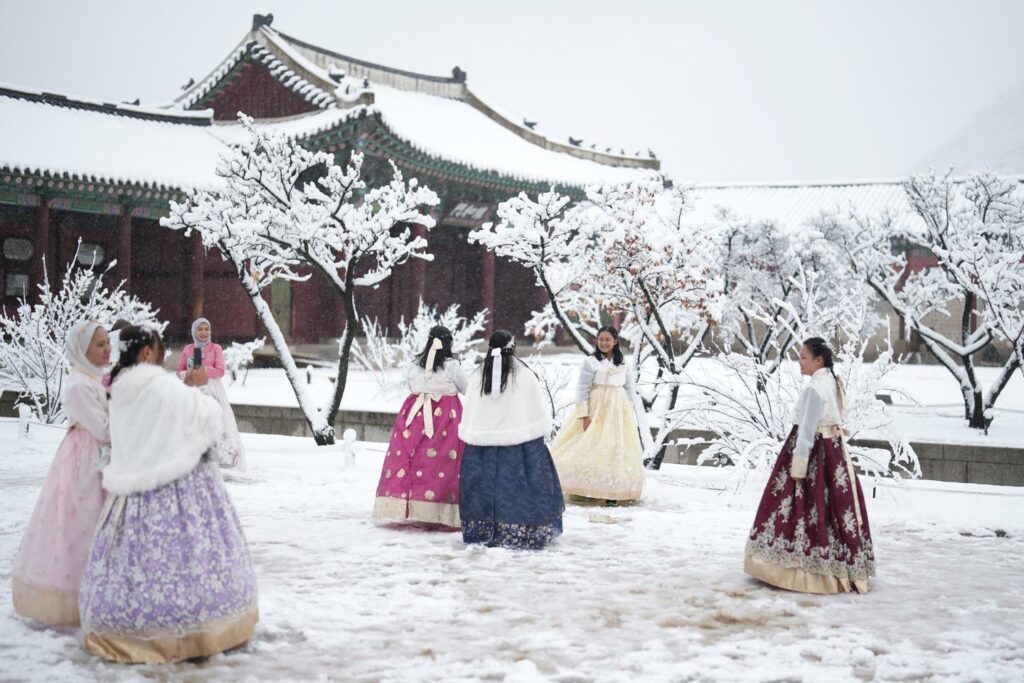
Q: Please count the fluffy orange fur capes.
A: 0